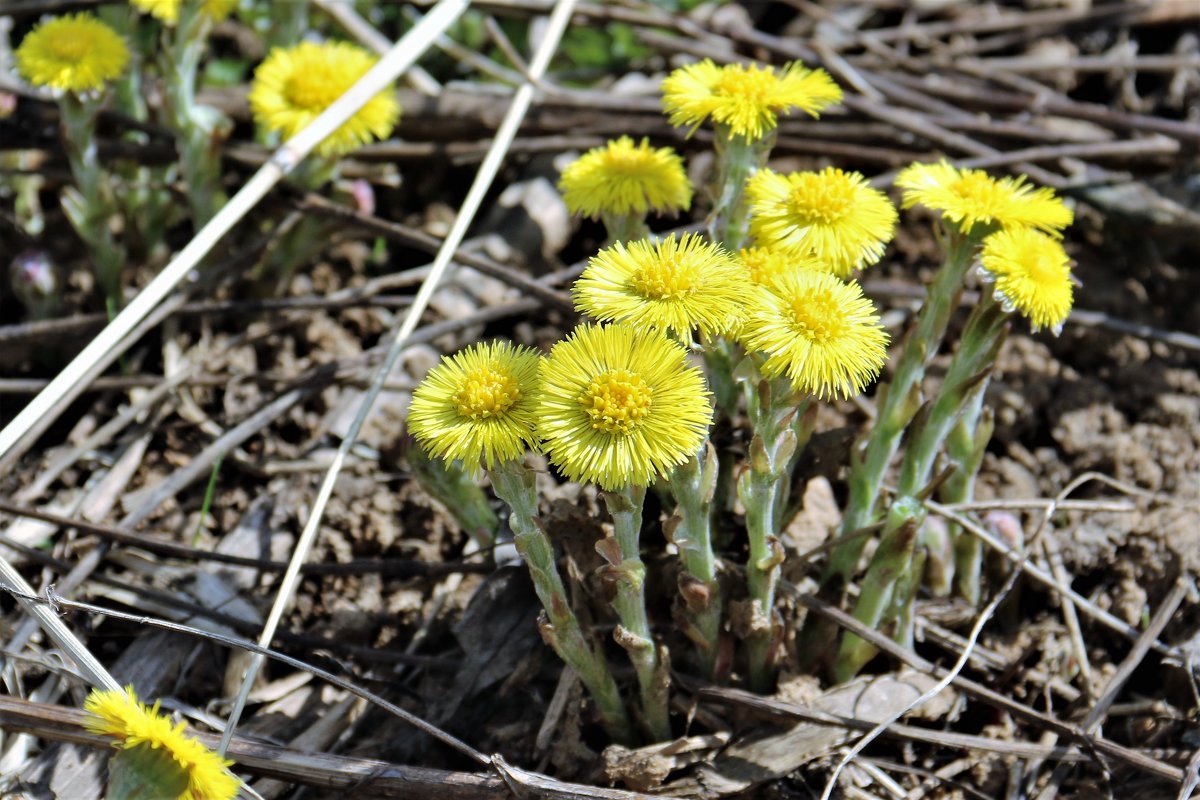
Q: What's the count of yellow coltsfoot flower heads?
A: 14